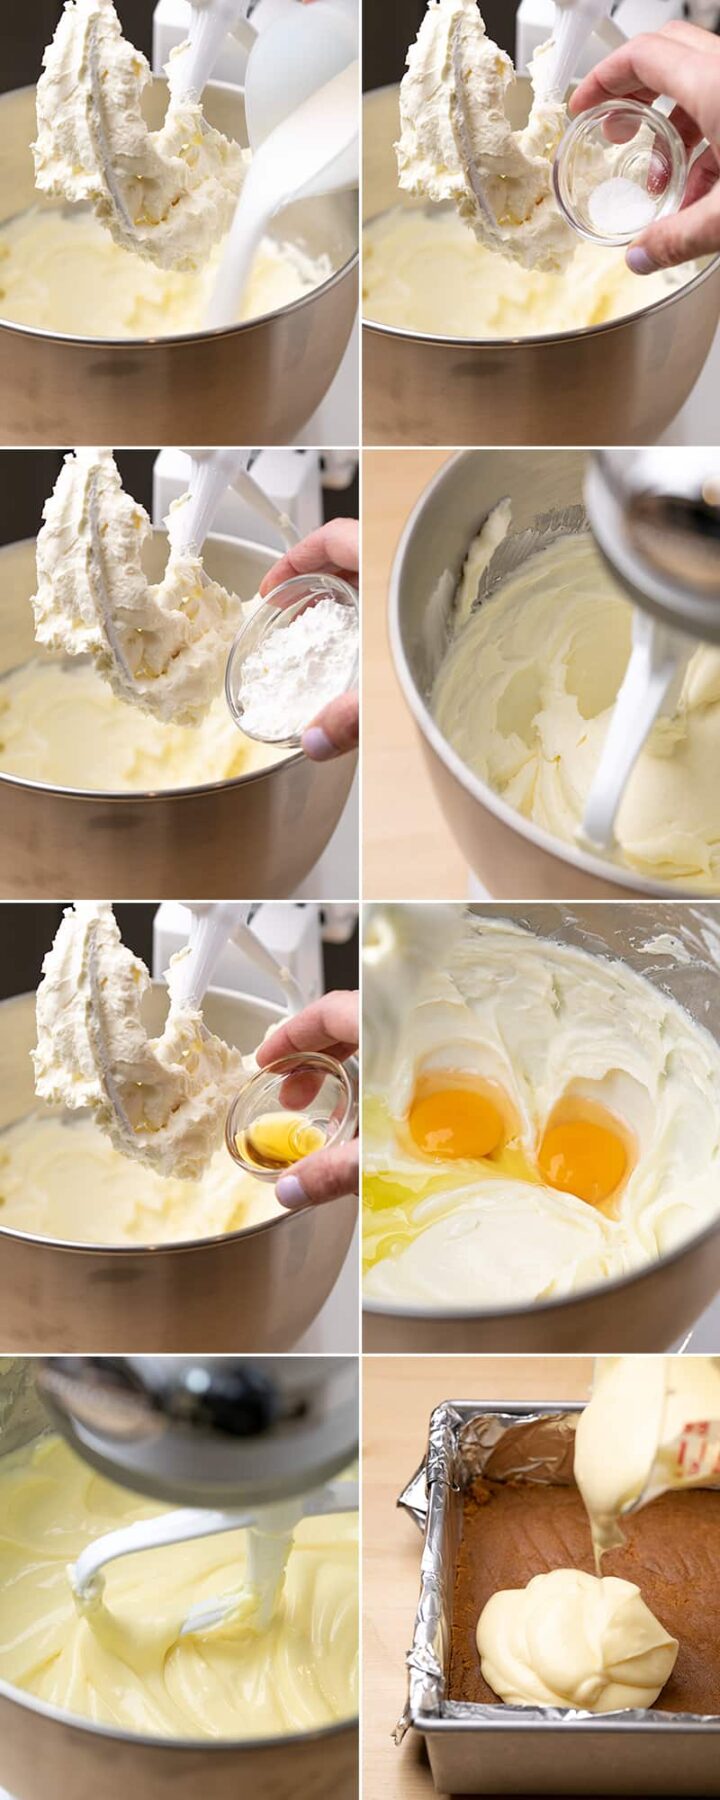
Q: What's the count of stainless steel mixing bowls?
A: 7